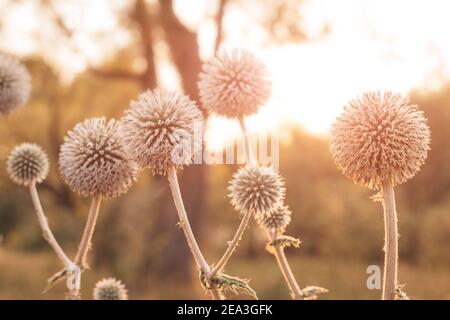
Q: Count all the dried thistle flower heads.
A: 9